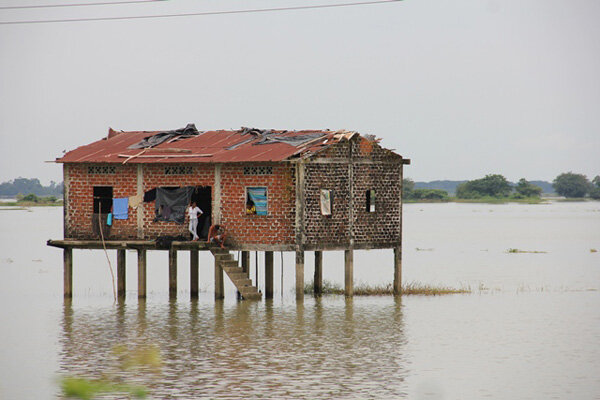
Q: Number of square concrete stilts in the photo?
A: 12